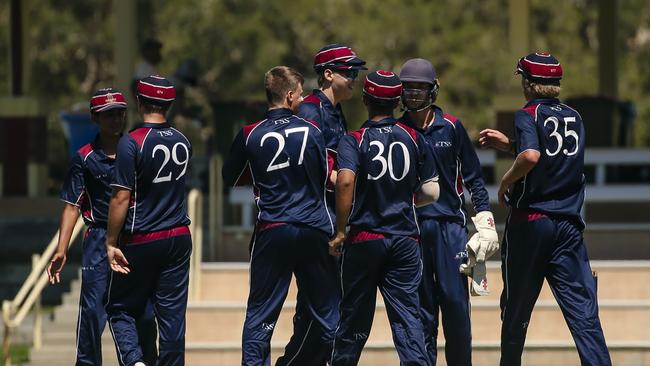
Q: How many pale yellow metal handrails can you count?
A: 2